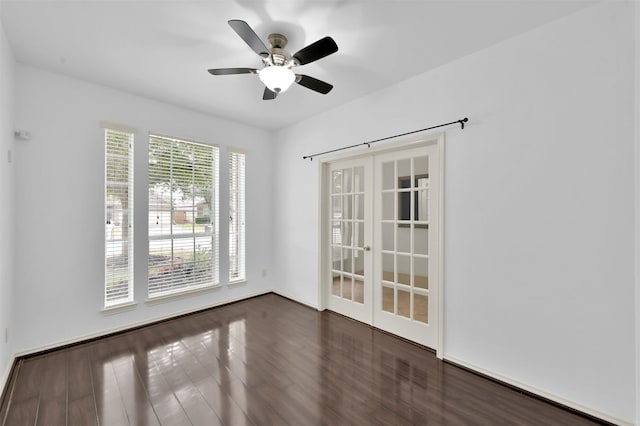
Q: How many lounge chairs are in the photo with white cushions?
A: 0